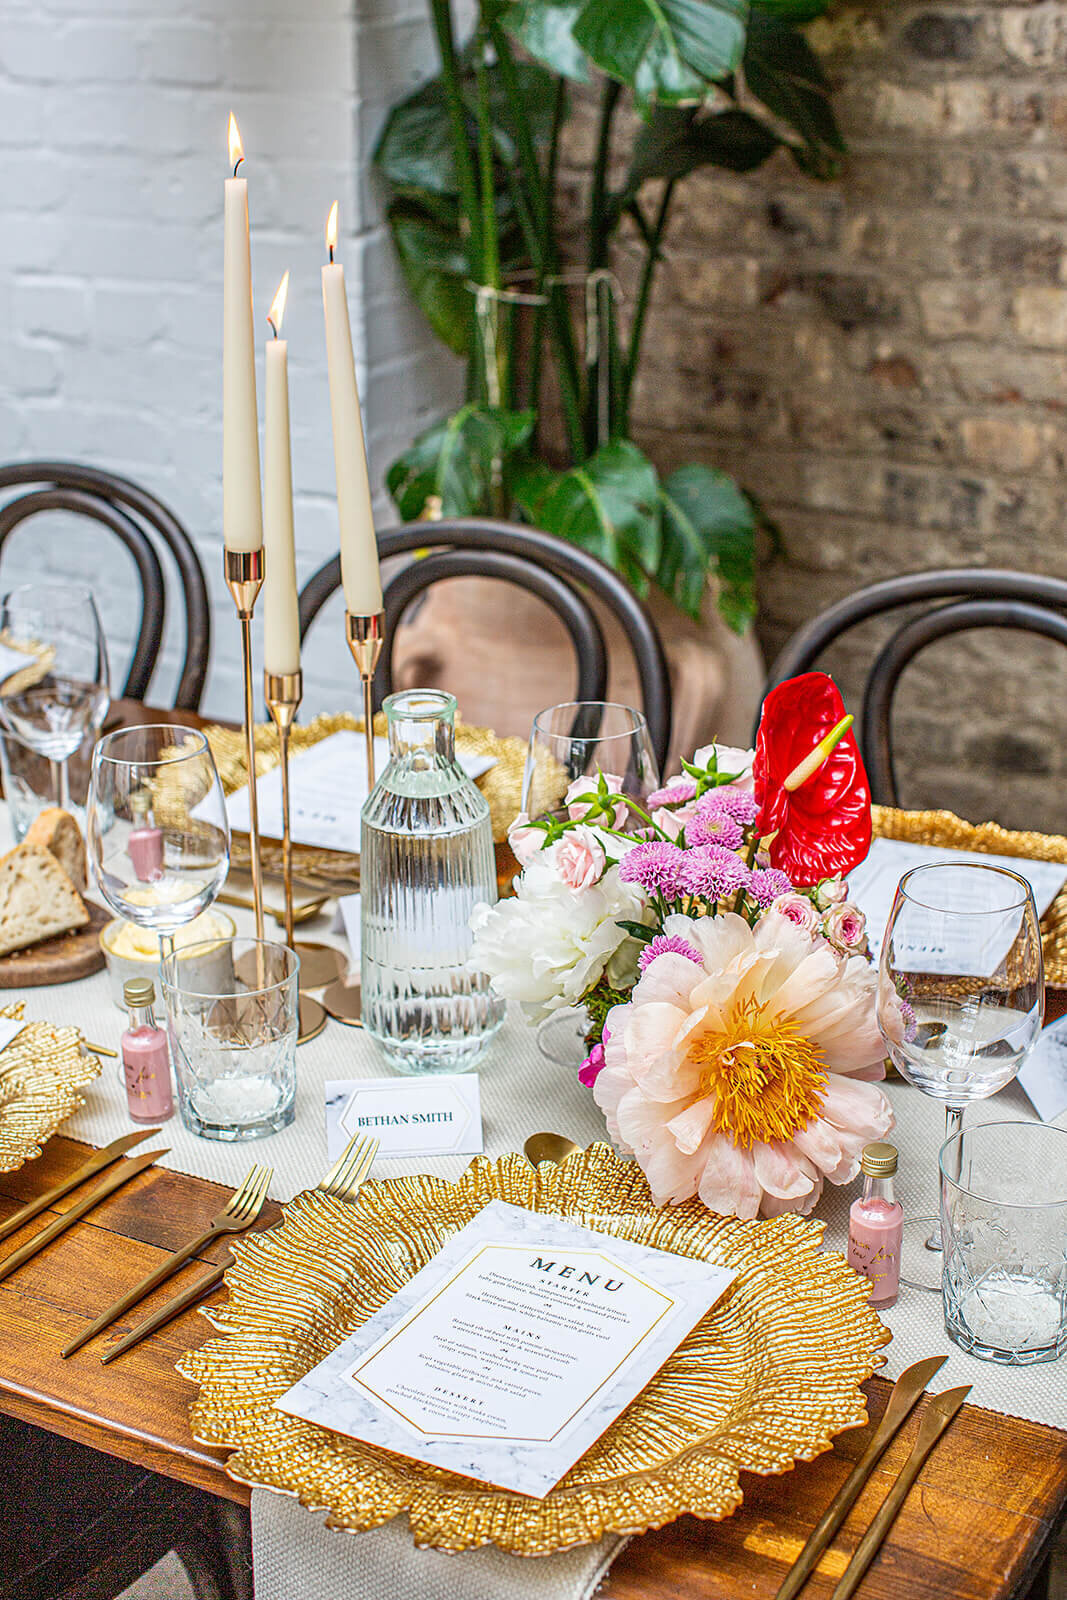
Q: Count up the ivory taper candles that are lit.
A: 3